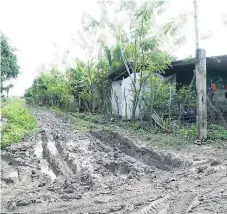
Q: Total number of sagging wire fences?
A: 1